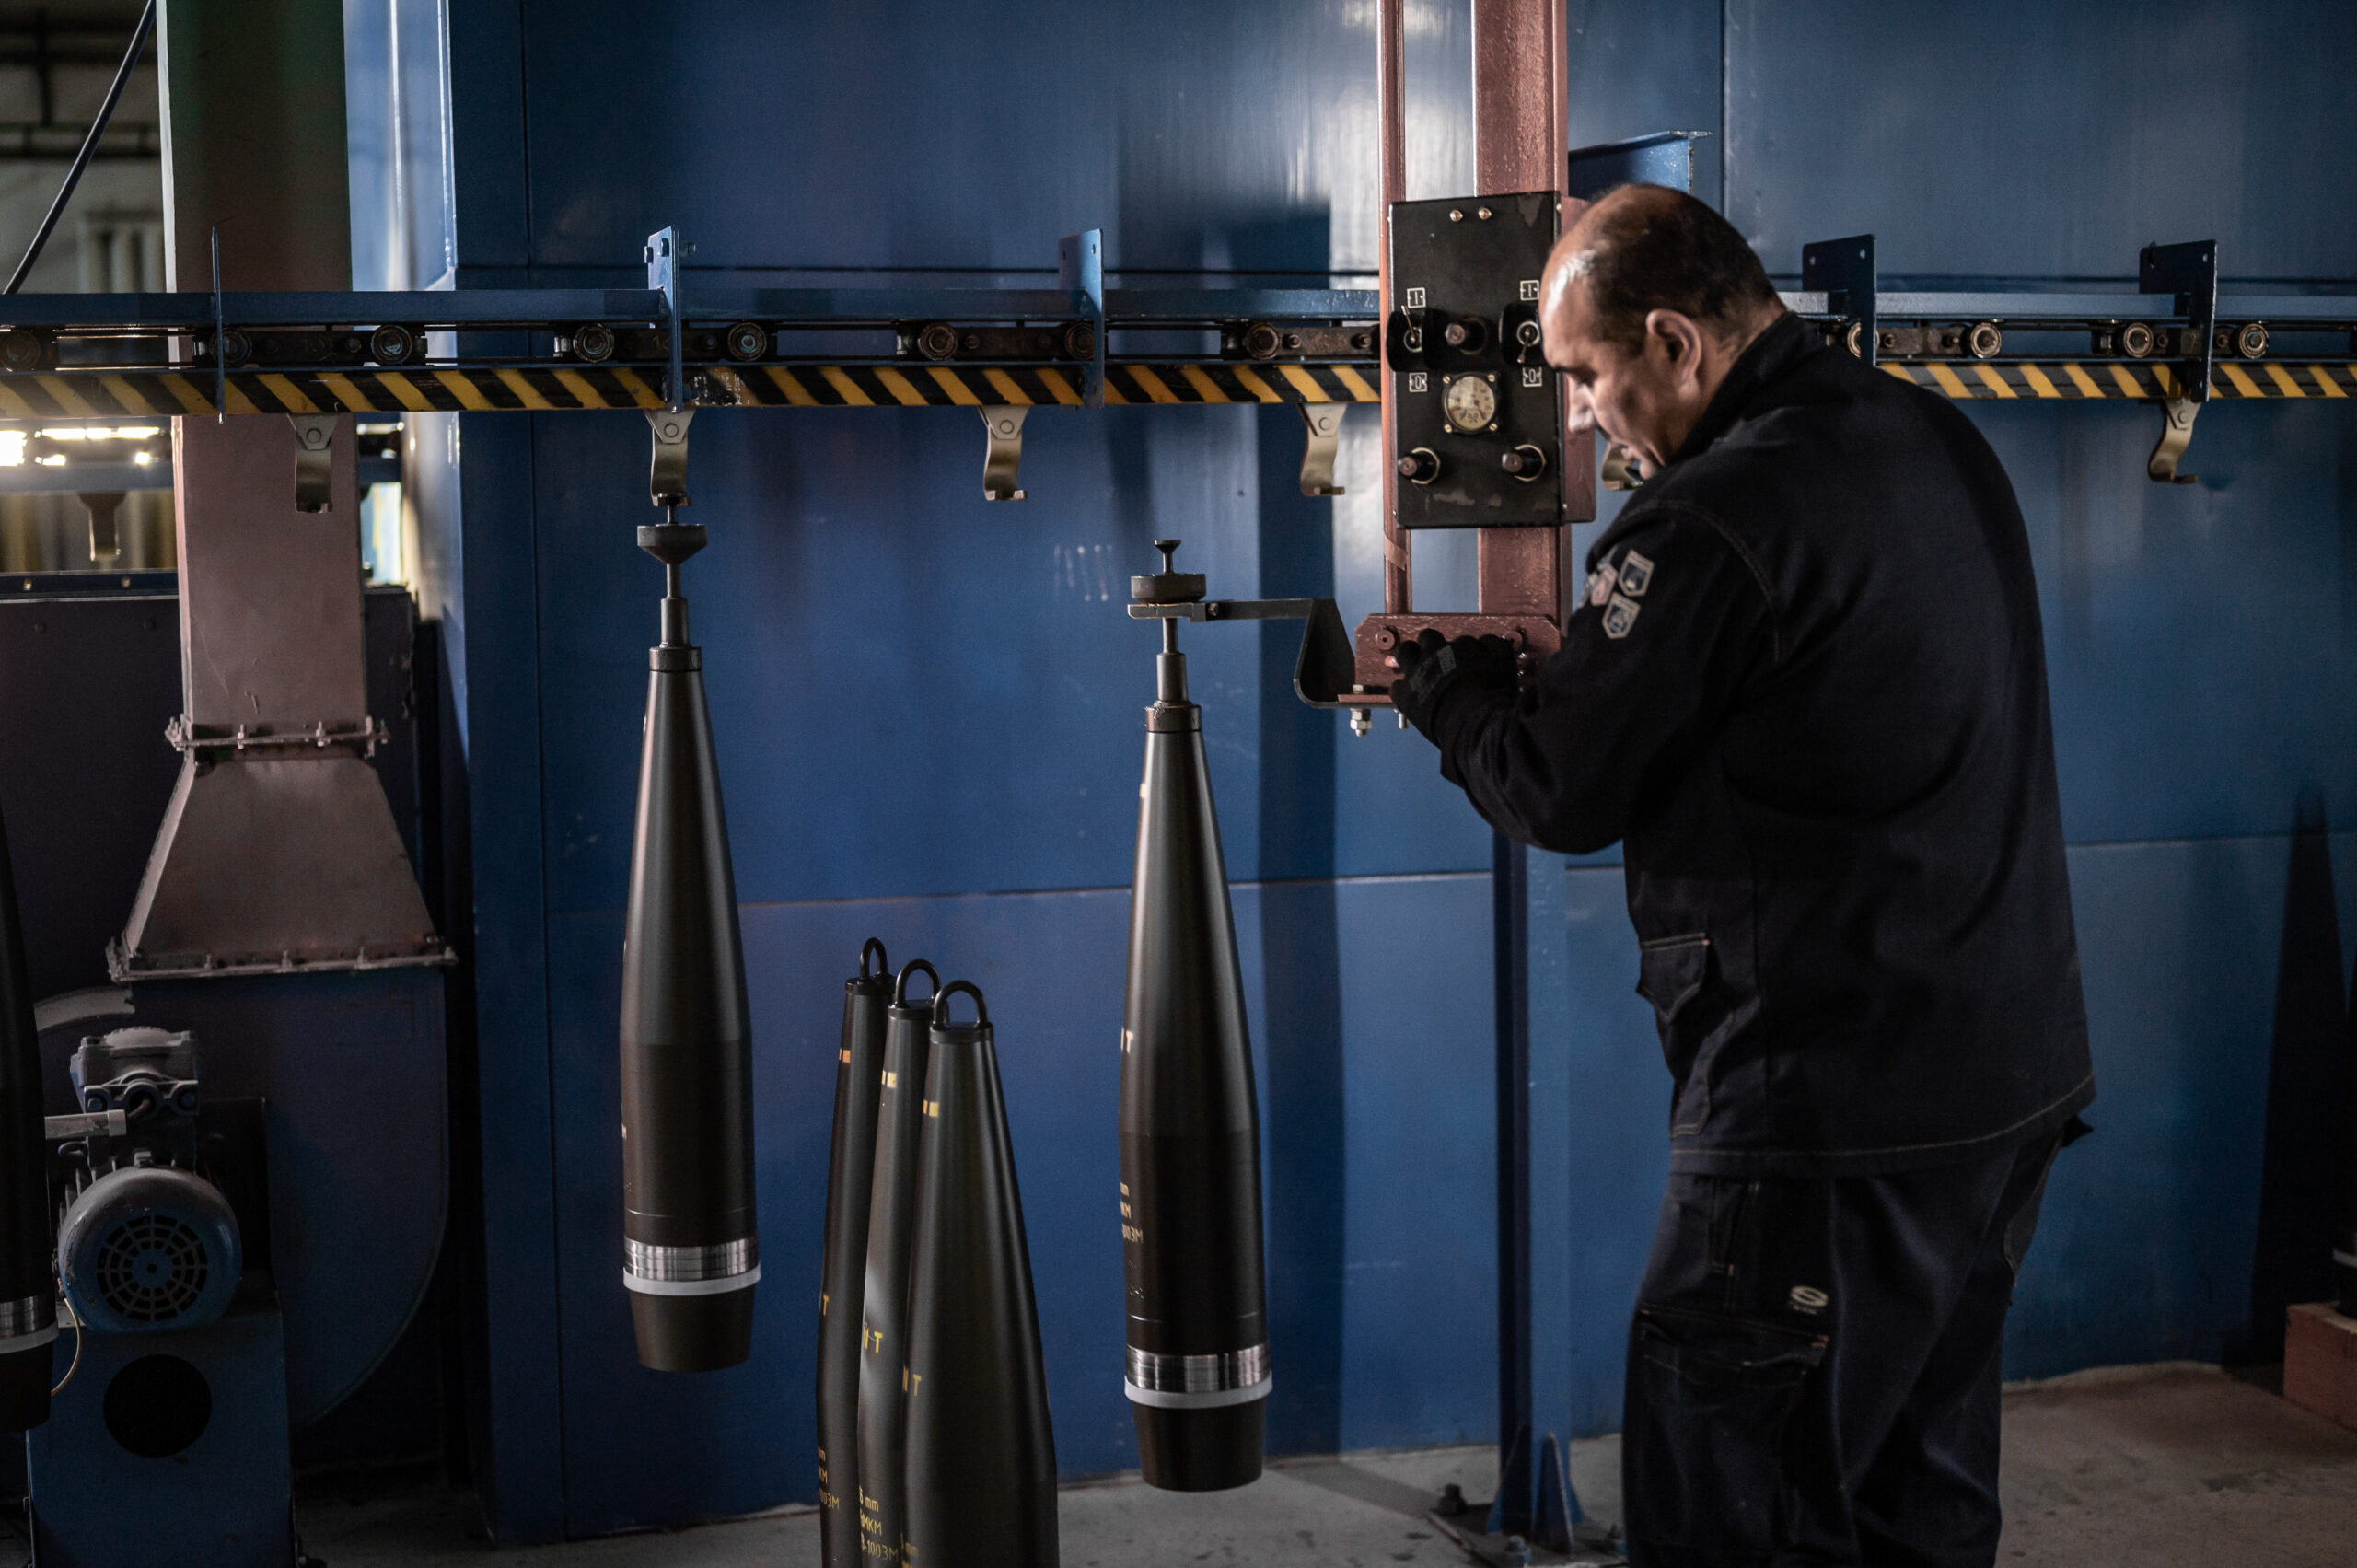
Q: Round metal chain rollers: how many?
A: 12